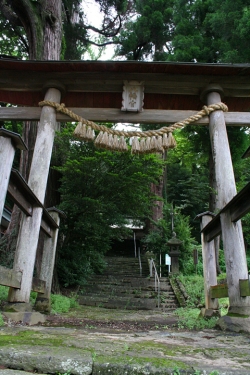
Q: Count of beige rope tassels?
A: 15